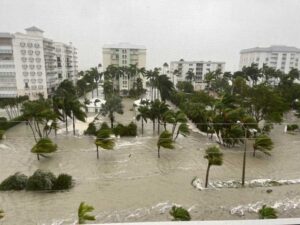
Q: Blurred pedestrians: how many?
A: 0